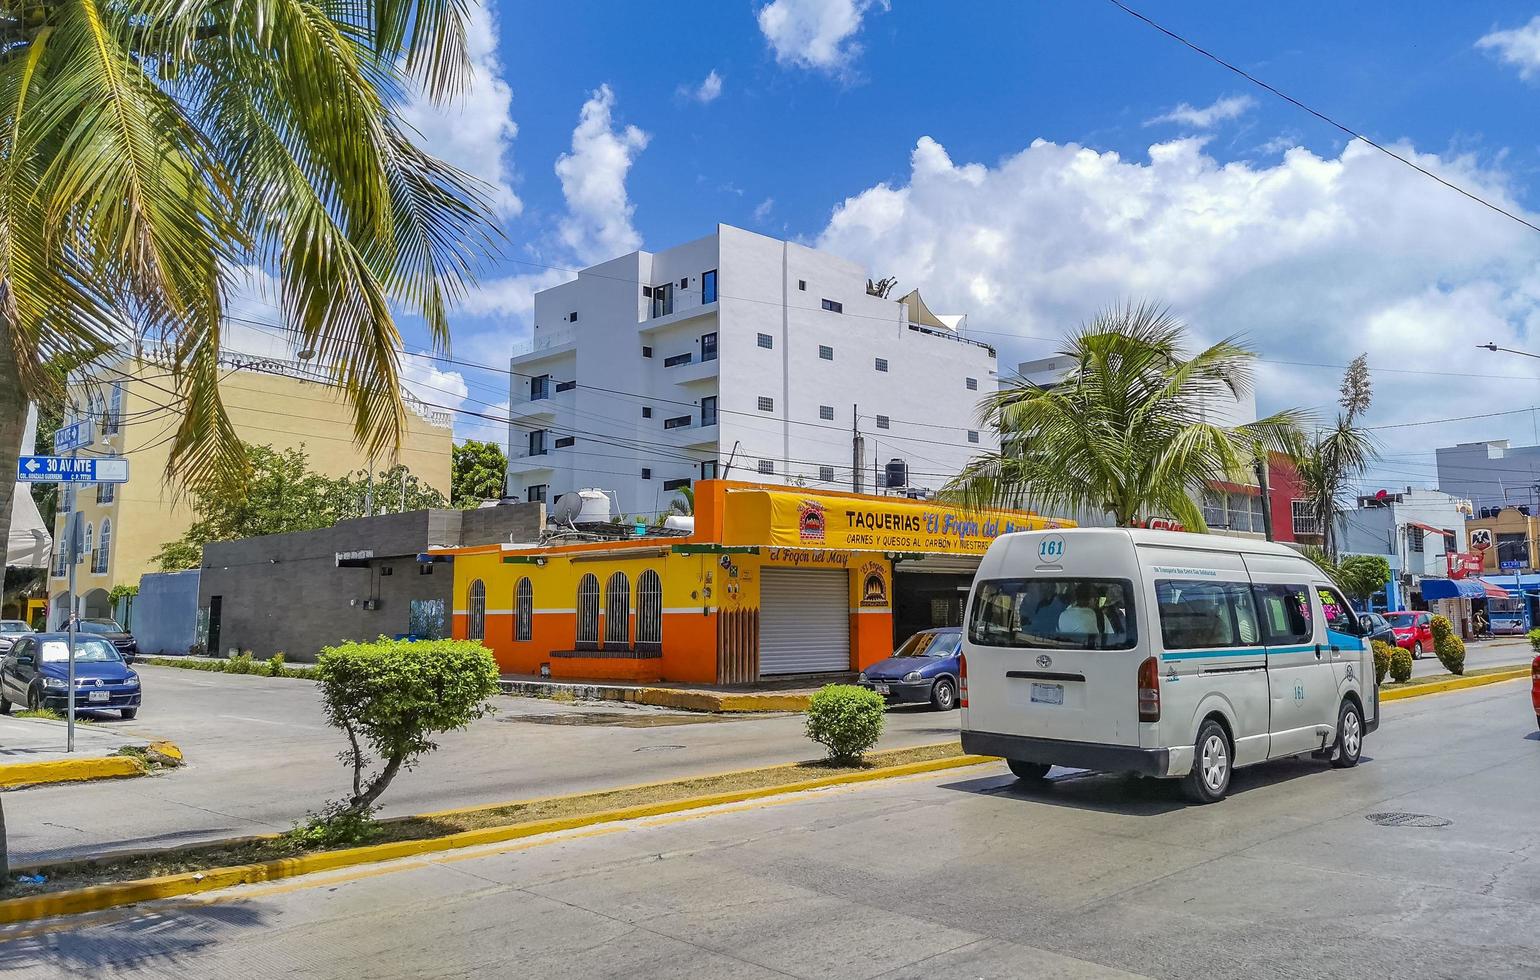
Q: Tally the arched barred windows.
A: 5